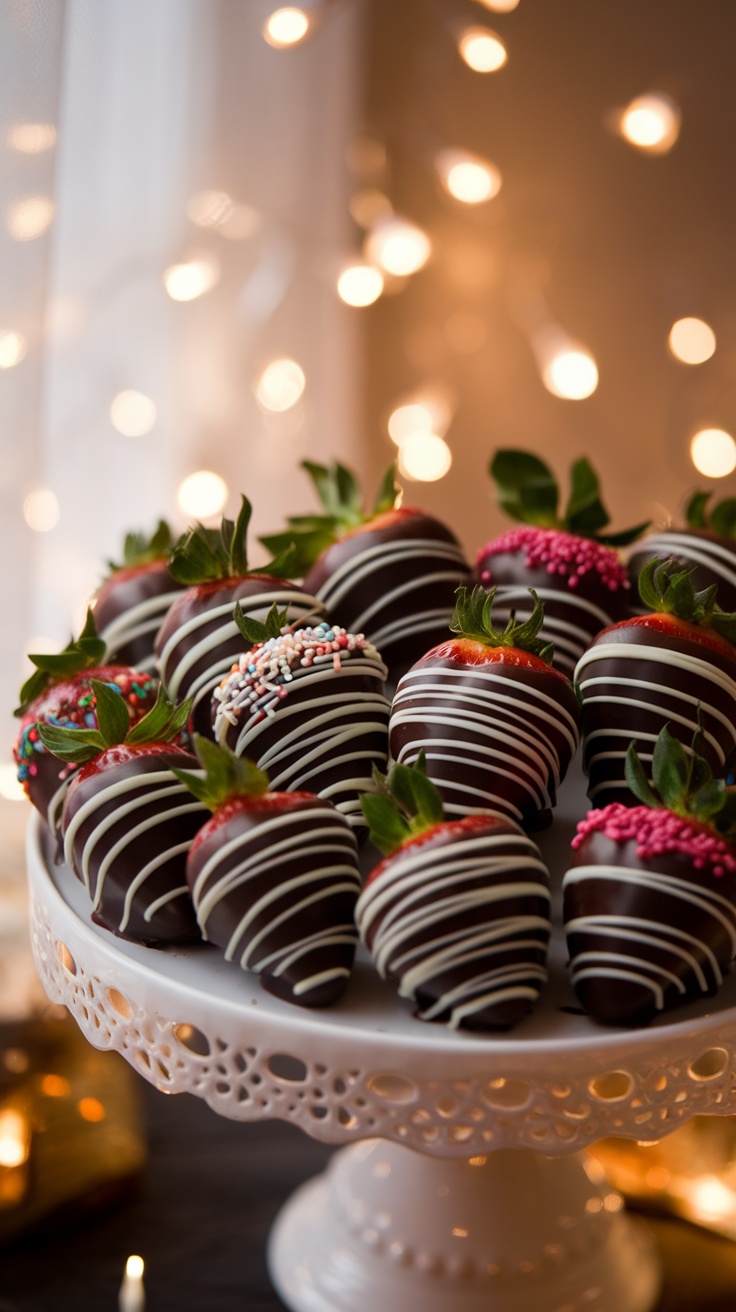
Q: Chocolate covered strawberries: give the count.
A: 13